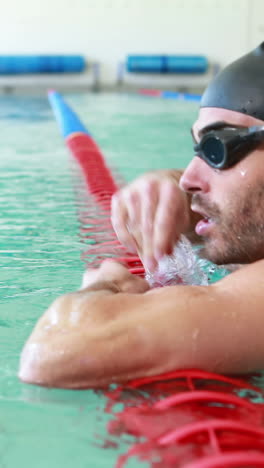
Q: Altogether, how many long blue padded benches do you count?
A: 2